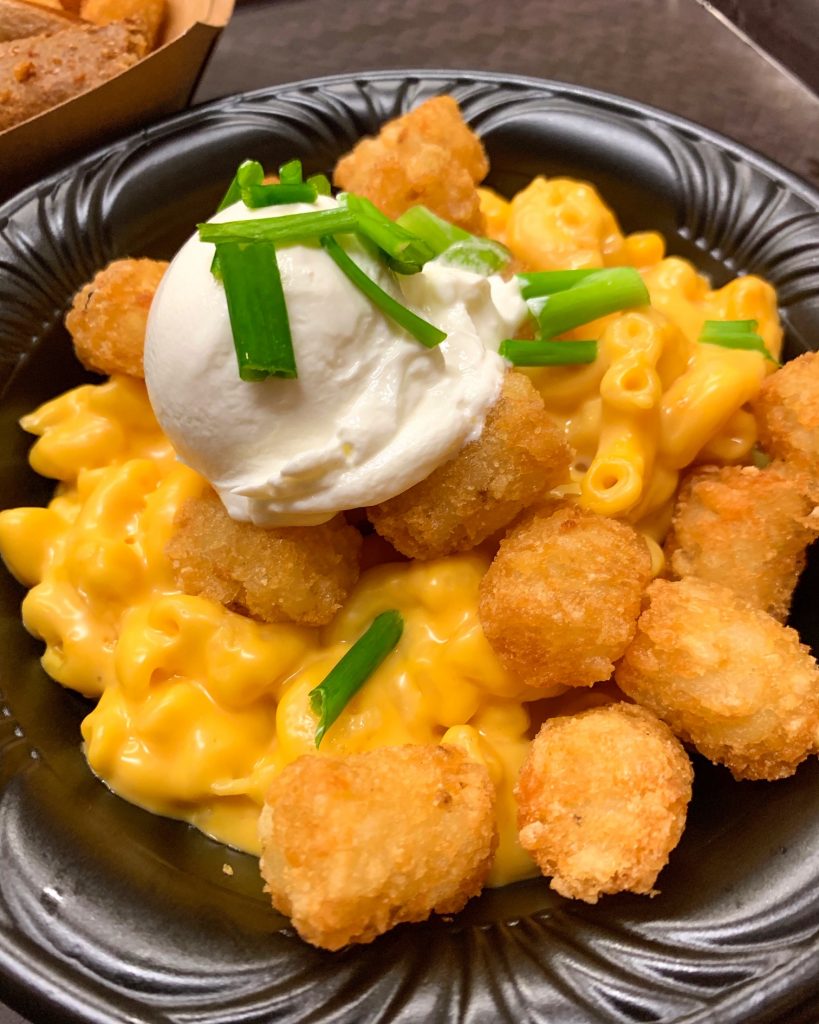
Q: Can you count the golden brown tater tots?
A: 10